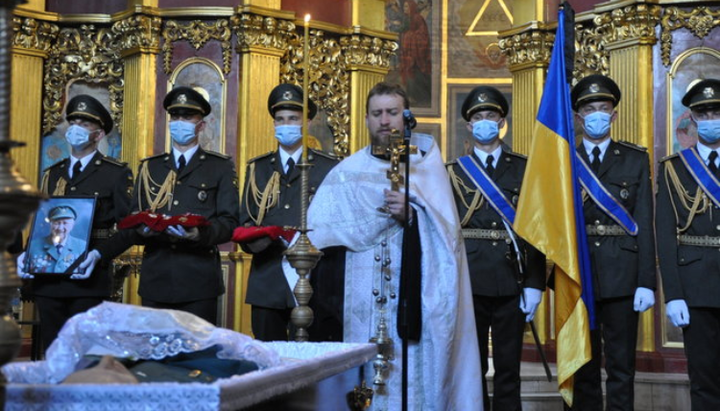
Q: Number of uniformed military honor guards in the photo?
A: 6